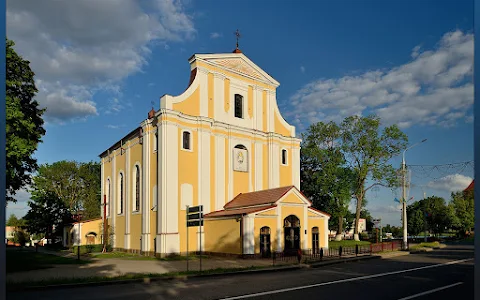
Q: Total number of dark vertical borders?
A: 2